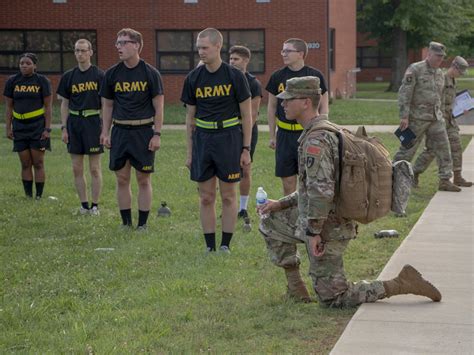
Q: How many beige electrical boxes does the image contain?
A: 0